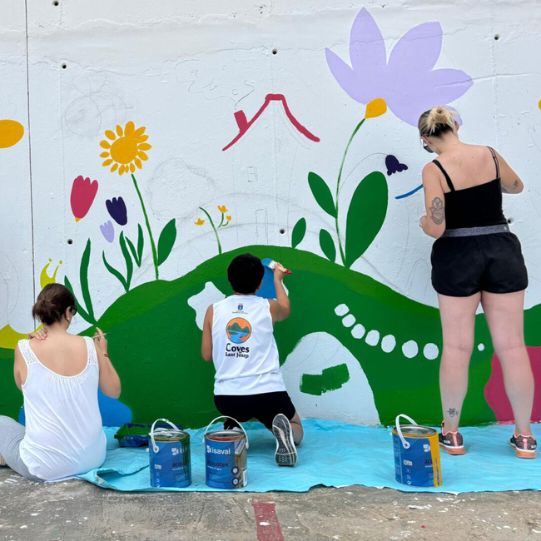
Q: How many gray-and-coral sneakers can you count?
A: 2